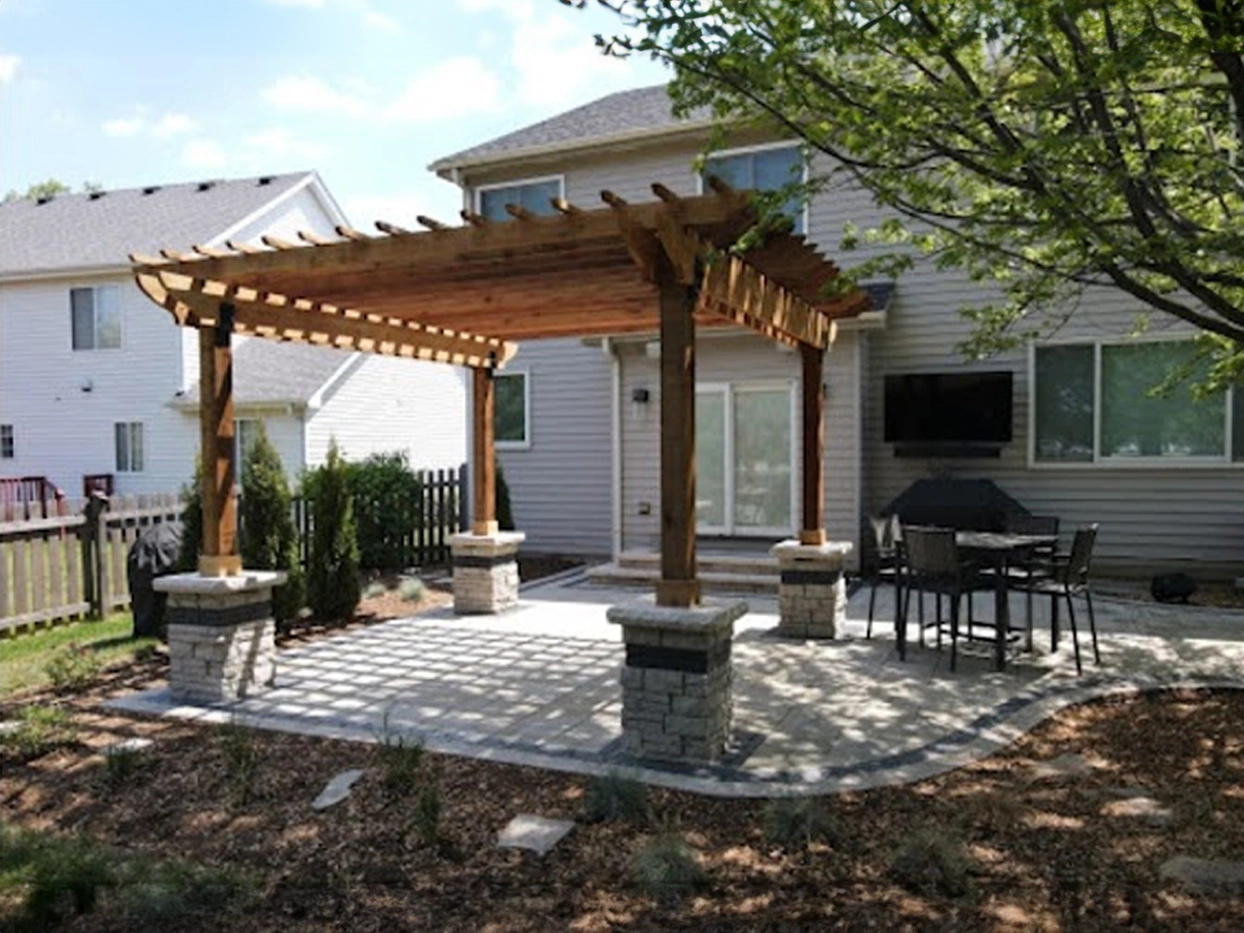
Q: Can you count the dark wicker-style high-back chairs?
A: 4